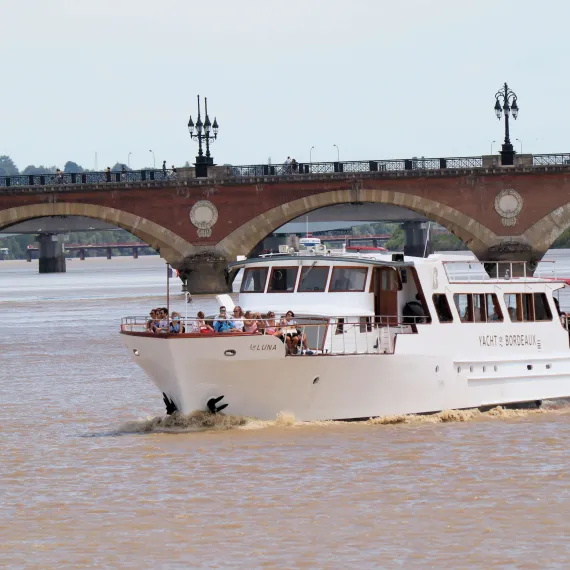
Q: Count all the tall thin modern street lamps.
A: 6